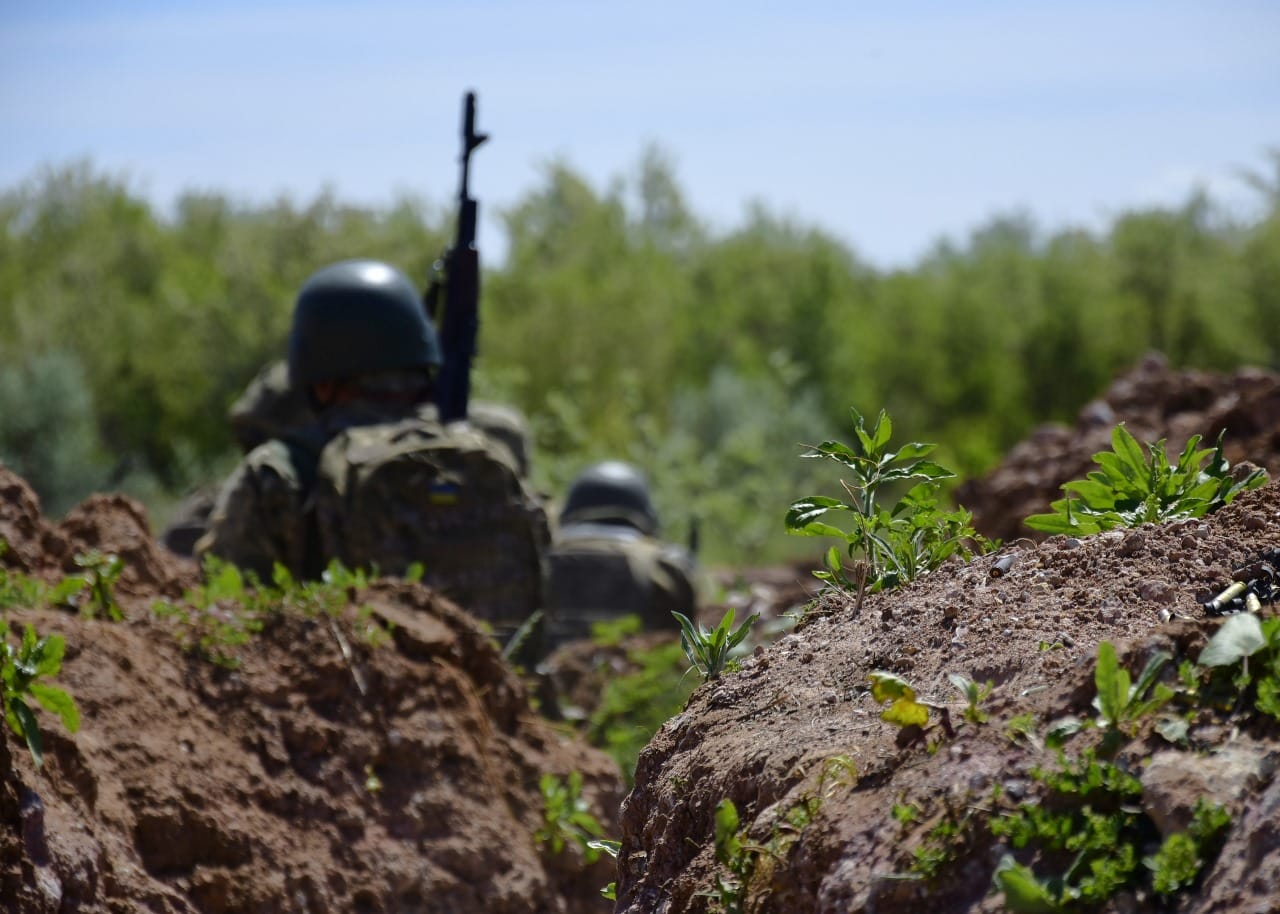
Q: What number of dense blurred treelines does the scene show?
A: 1